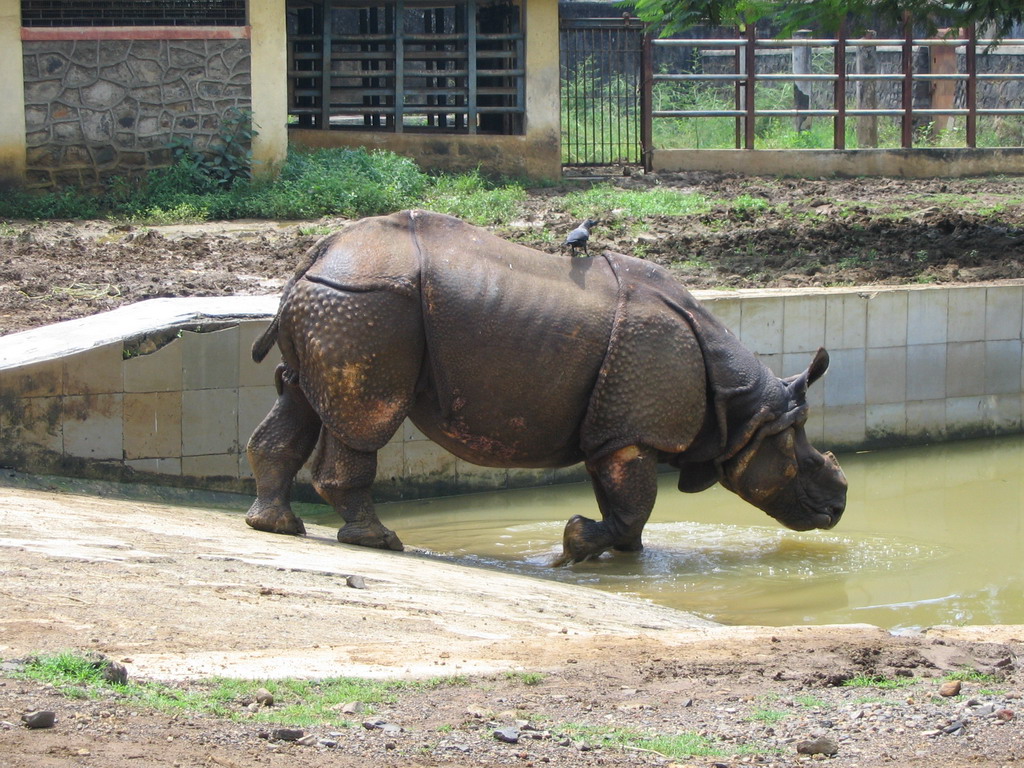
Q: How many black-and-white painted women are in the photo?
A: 0